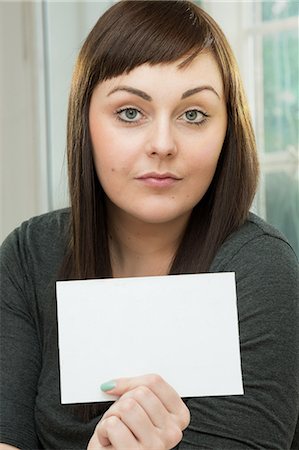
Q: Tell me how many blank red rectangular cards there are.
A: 0